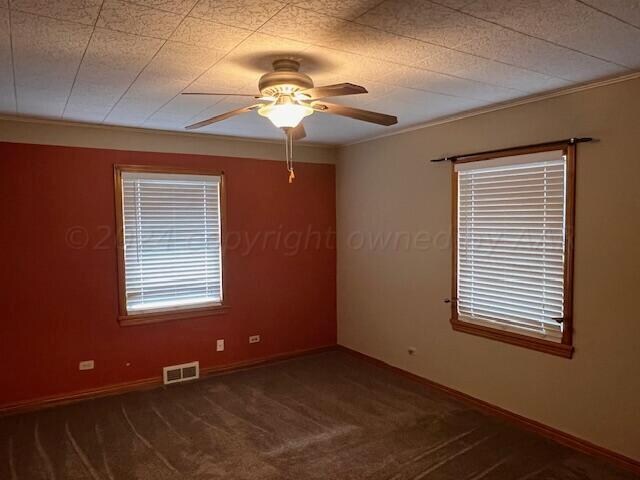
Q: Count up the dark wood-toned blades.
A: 5